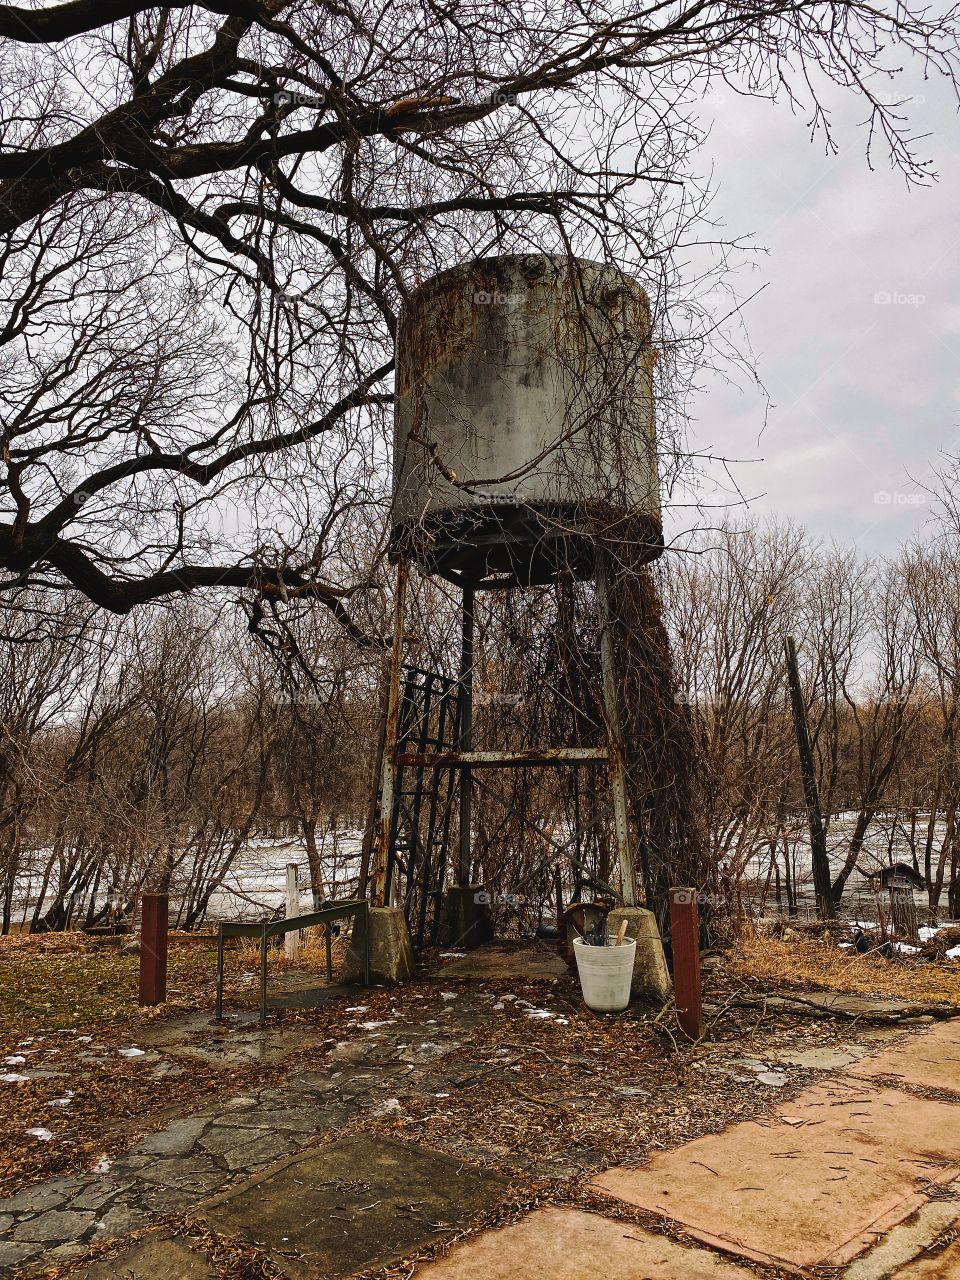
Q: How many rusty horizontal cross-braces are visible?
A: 1